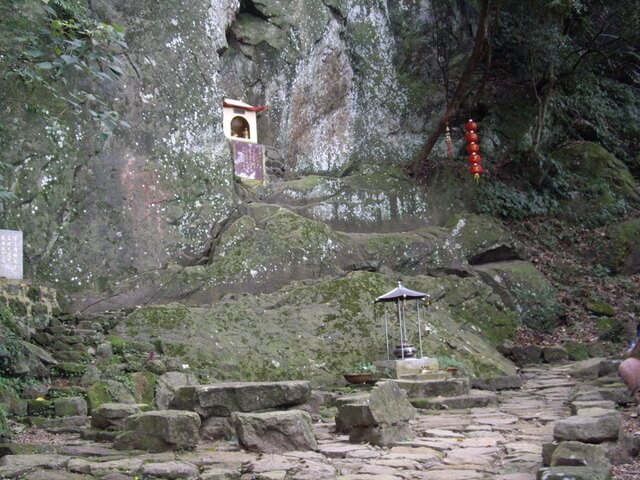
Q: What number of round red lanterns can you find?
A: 5